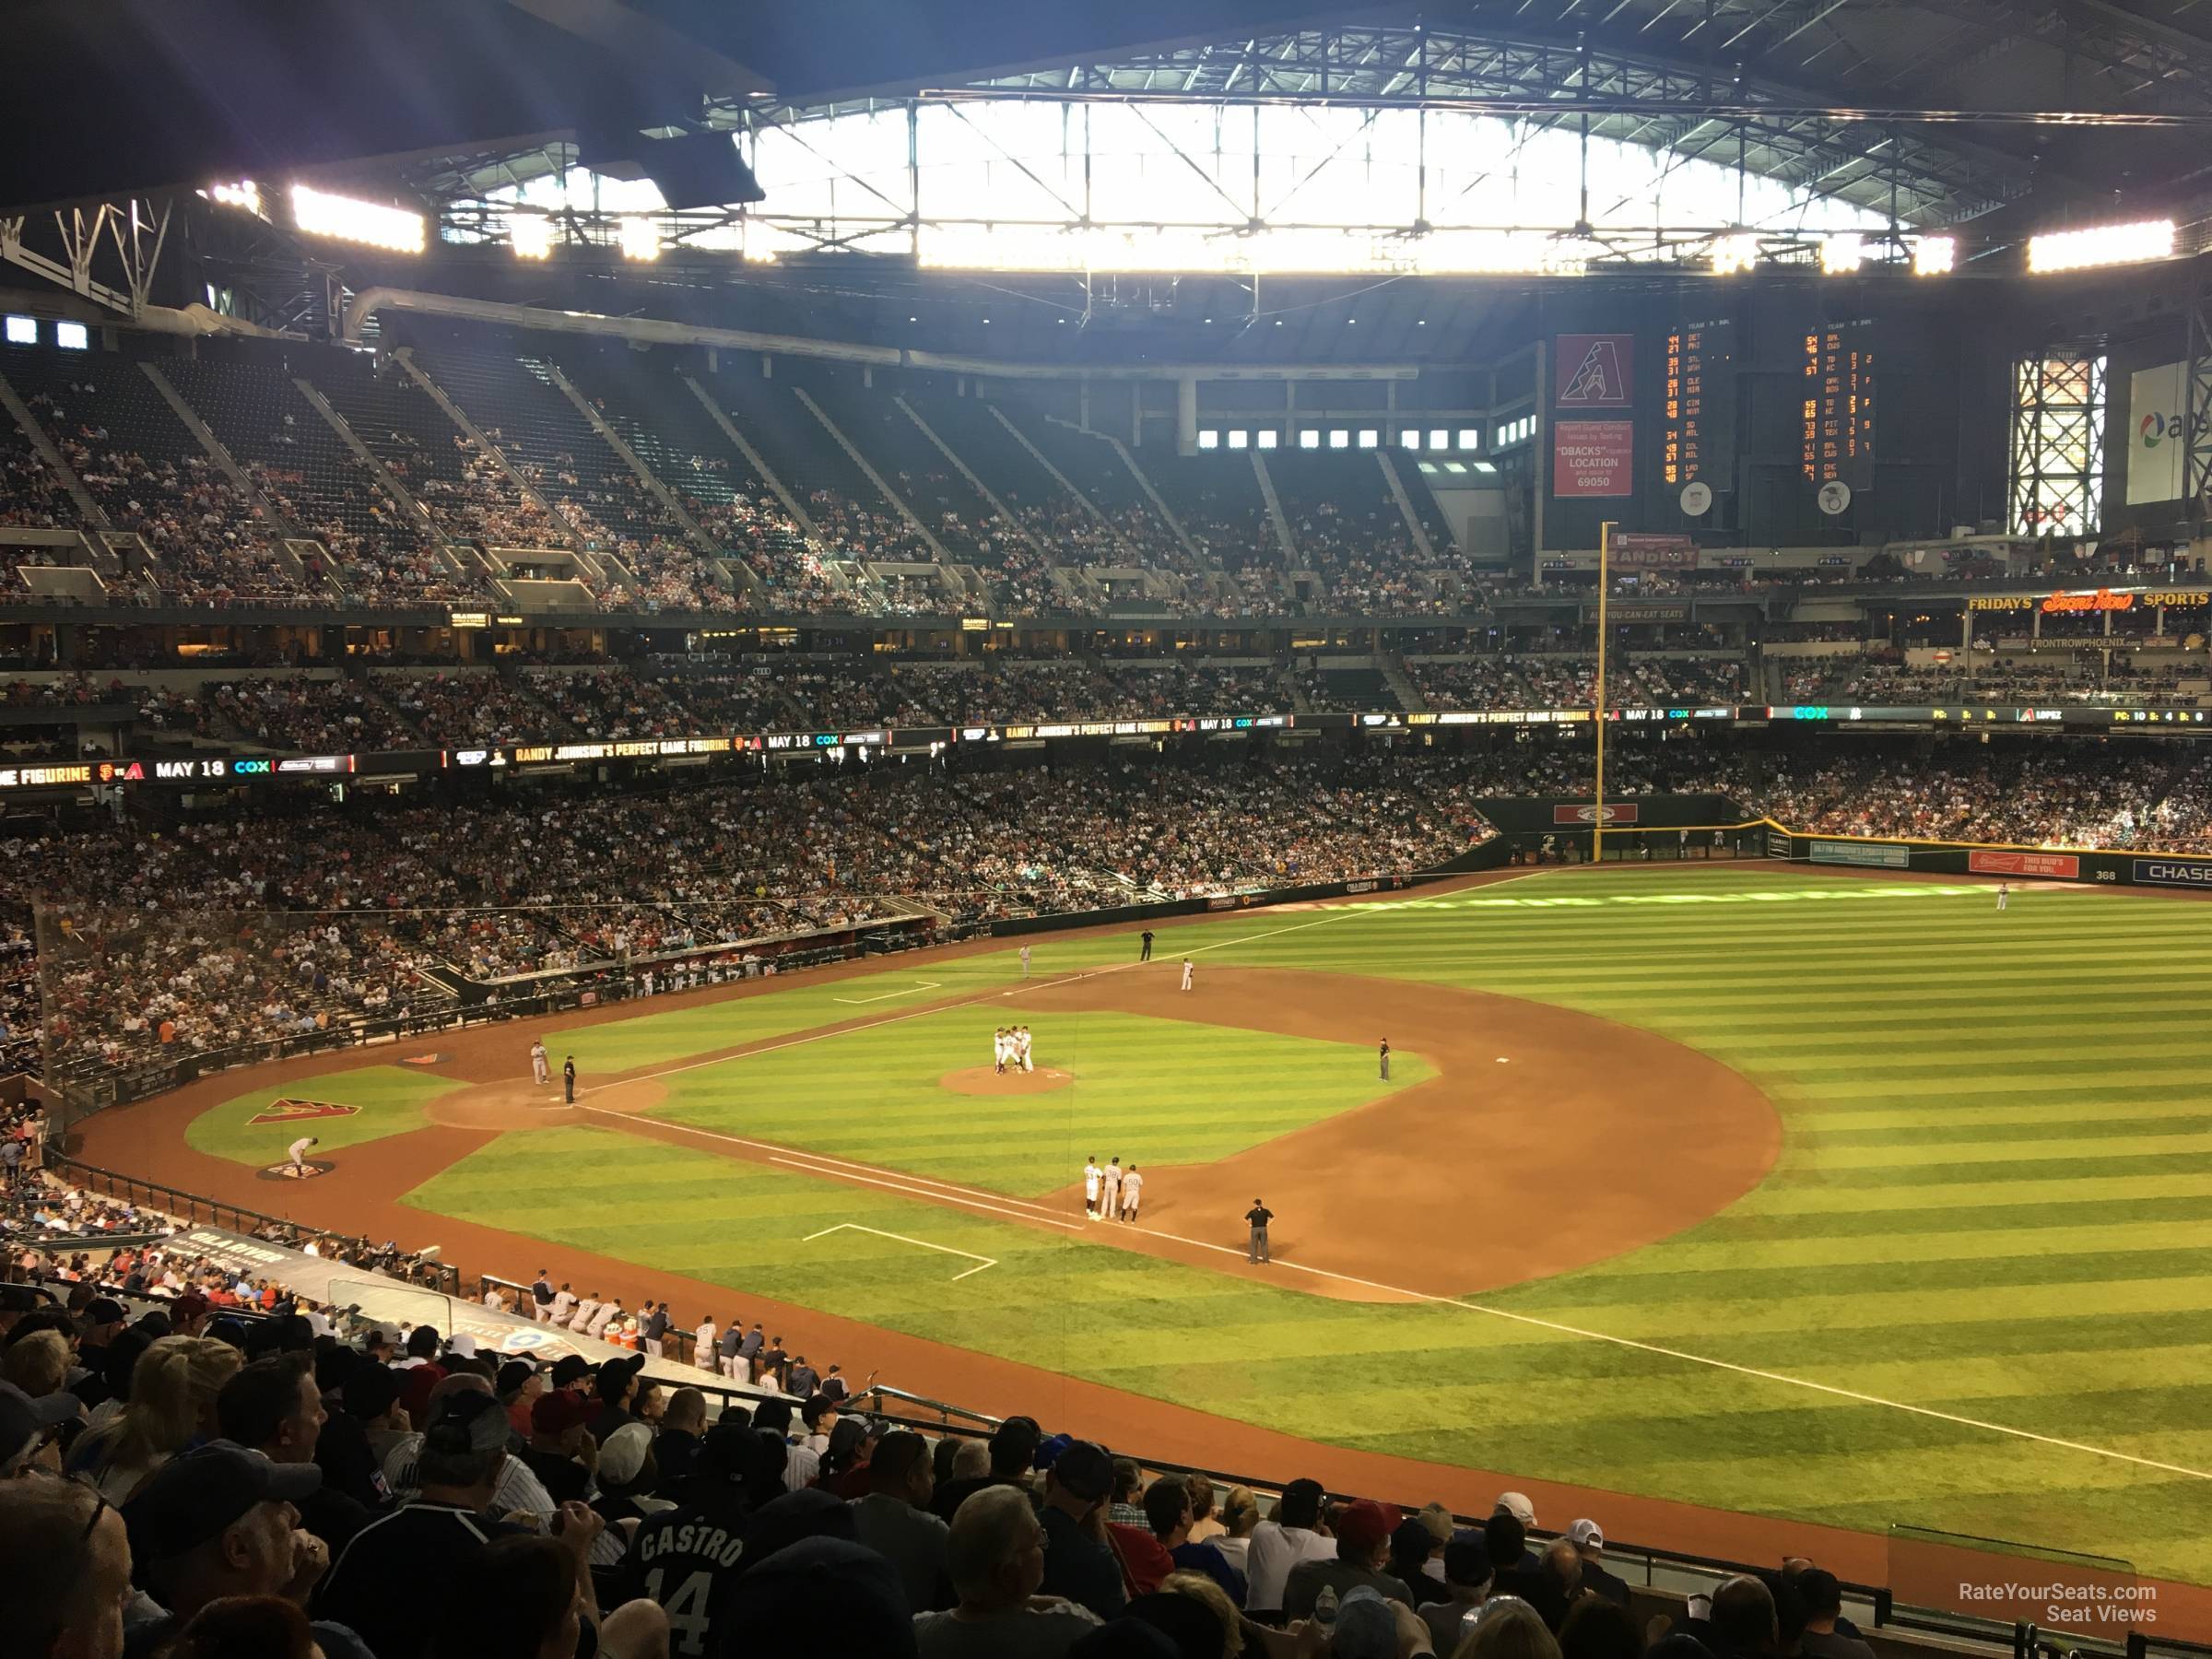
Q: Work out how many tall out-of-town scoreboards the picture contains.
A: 2